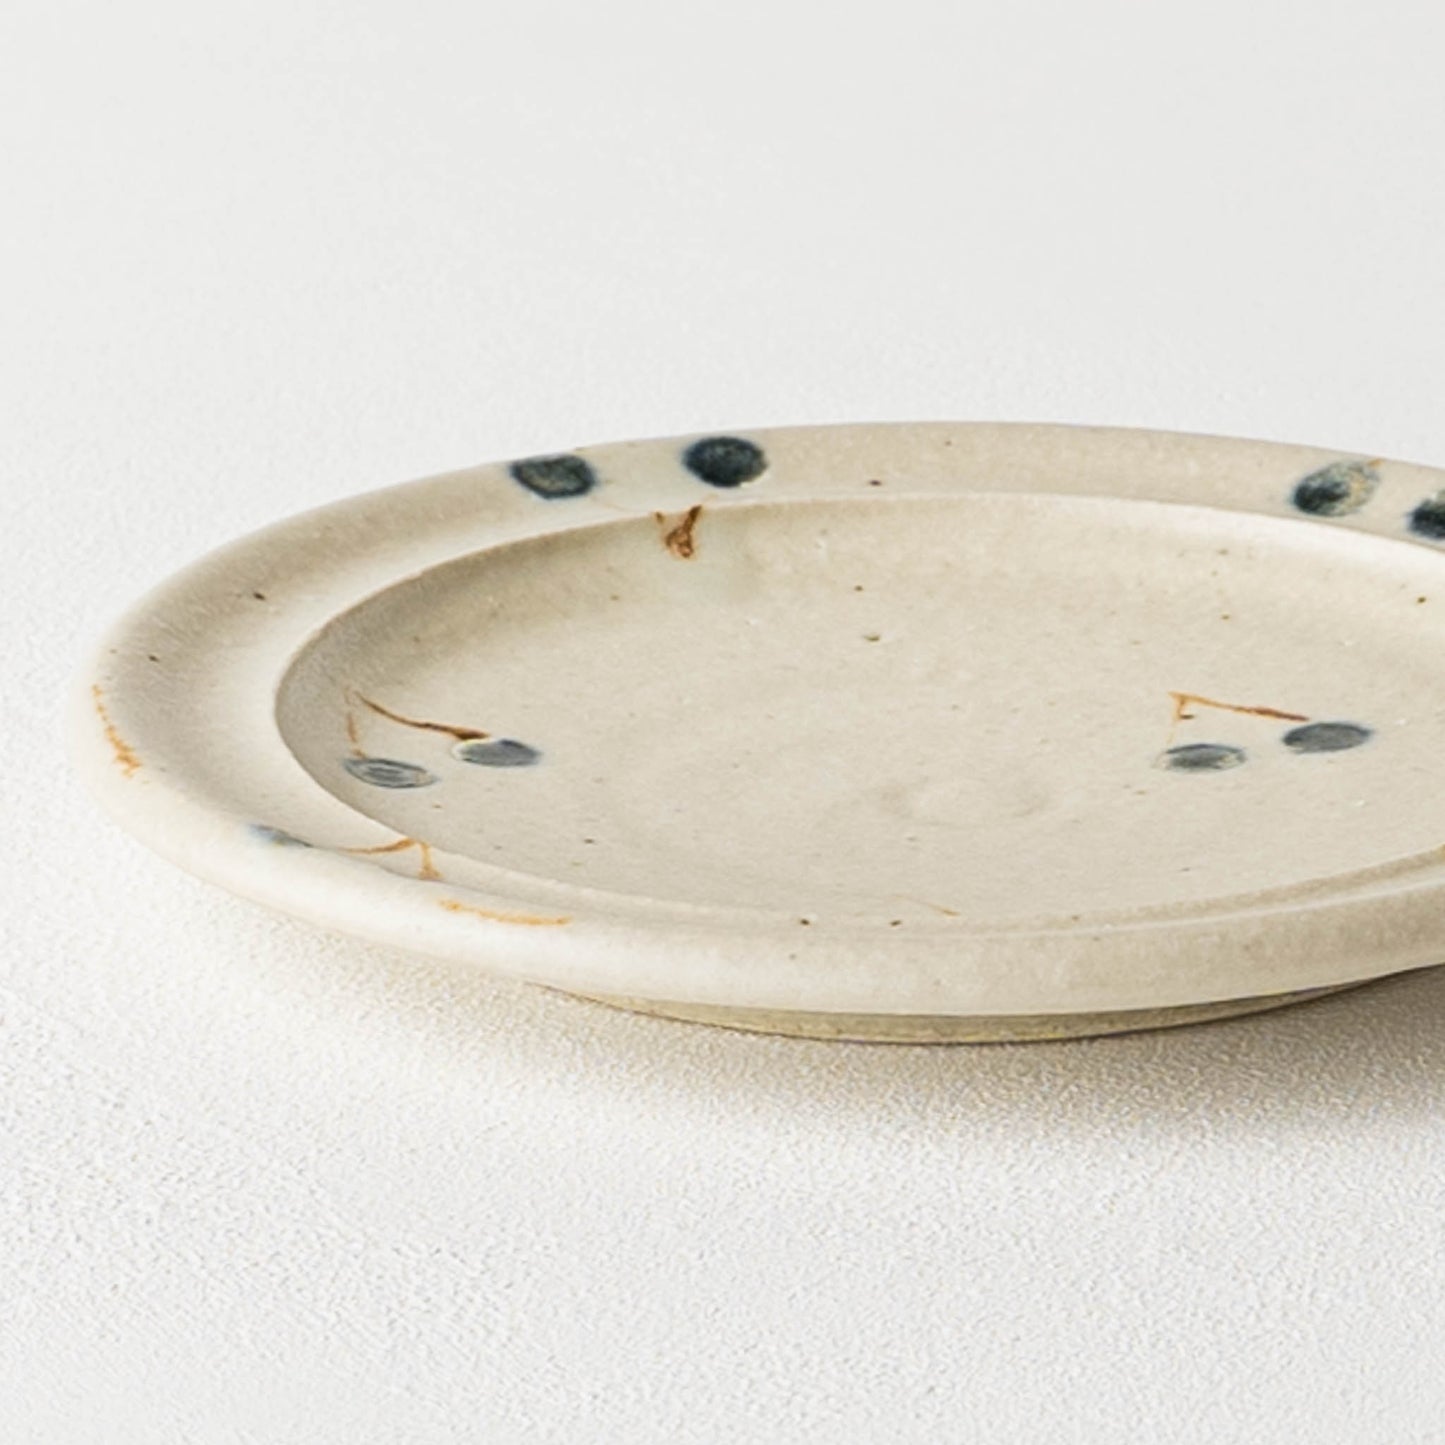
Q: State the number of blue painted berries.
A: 9